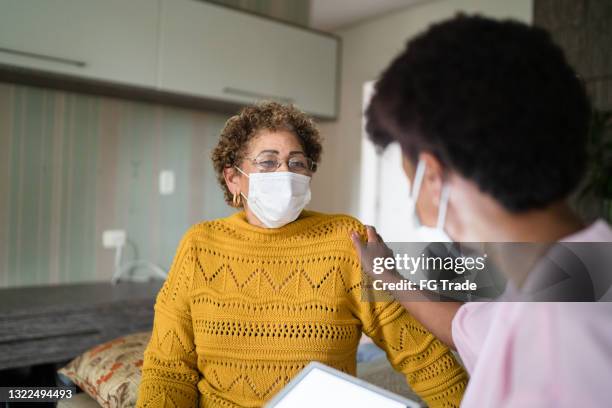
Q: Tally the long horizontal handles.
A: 2